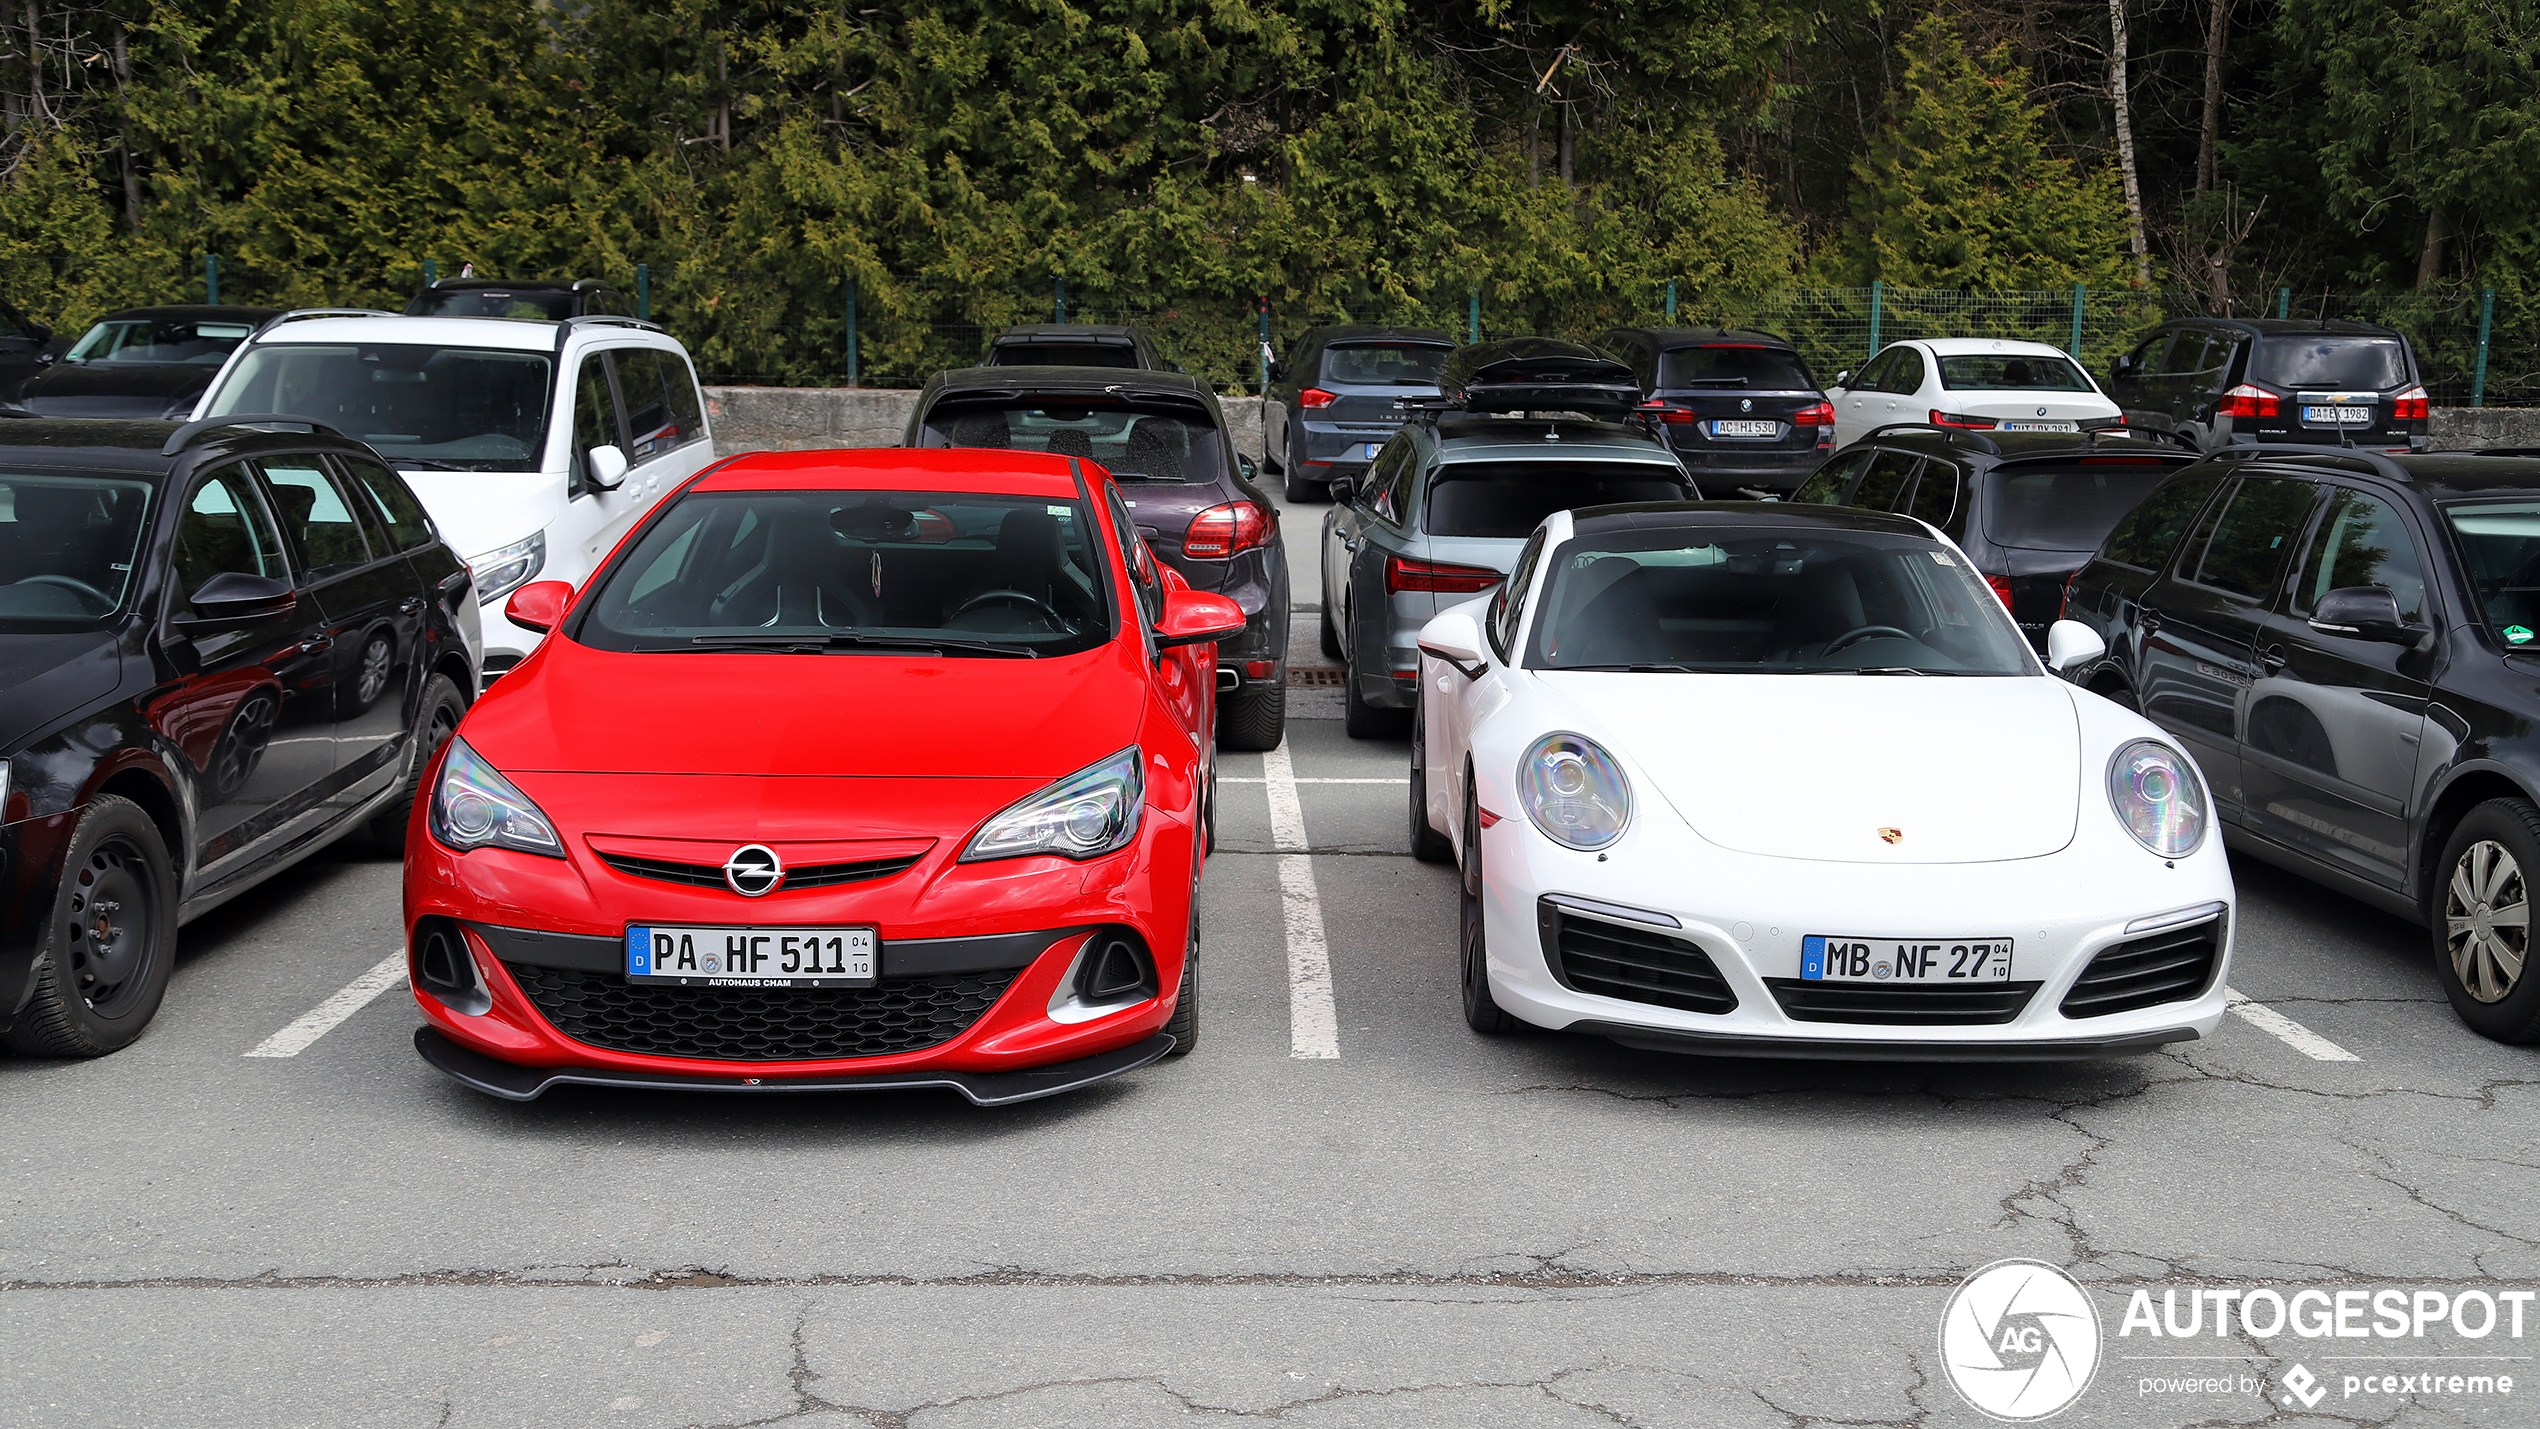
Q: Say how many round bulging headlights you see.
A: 2